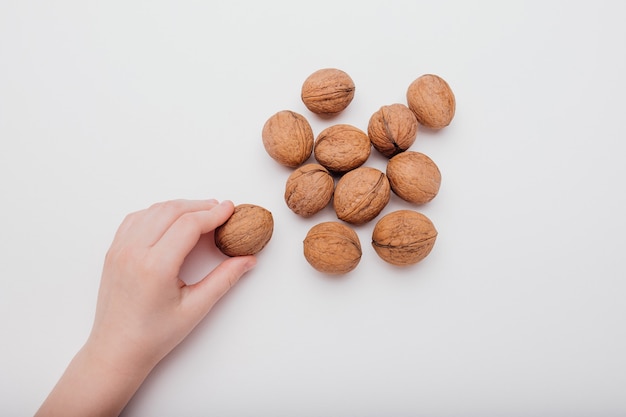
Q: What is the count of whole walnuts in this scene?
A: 11